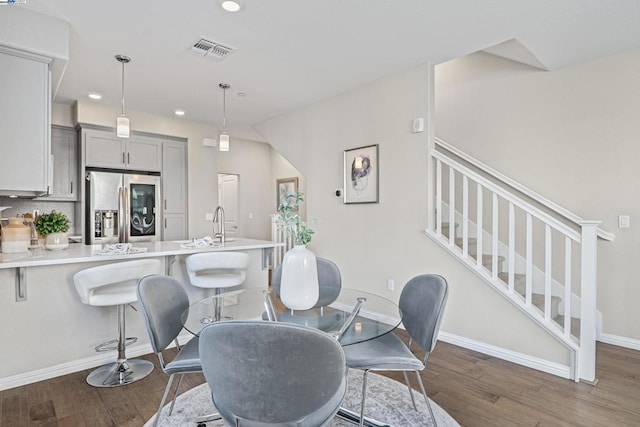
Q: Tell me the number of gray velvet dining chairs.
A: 4